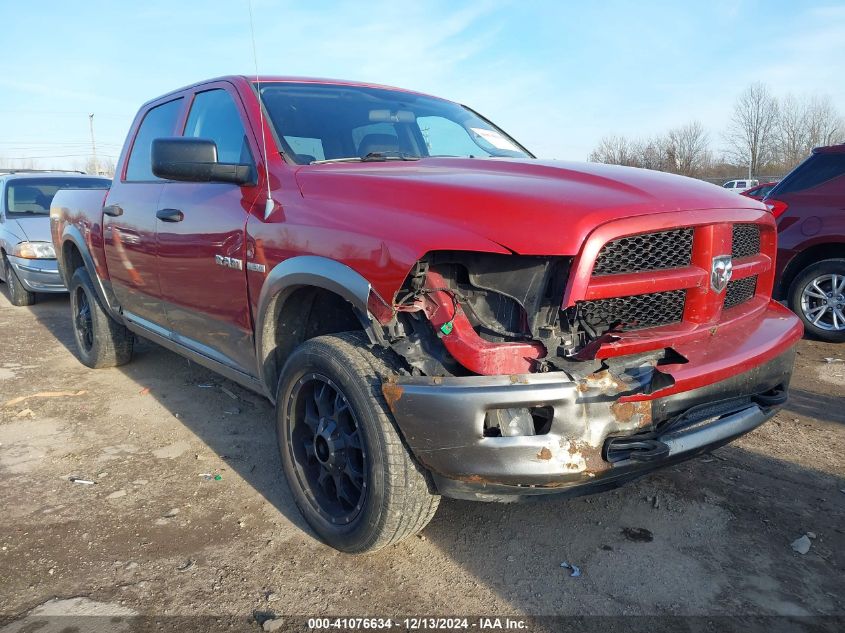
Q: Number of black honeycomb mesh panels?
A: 4